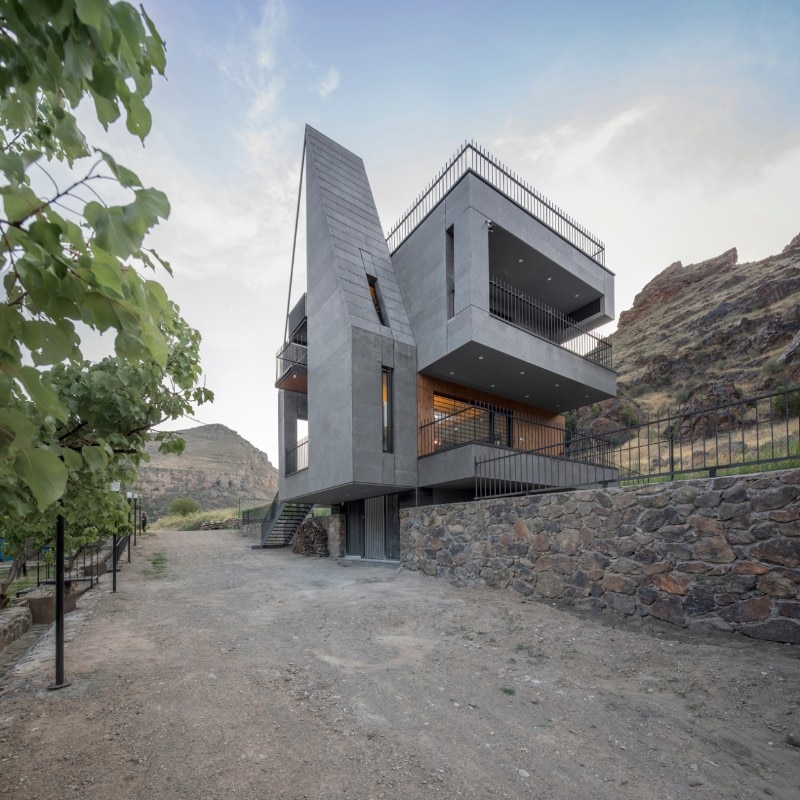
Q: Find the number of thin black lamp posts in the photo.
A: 5